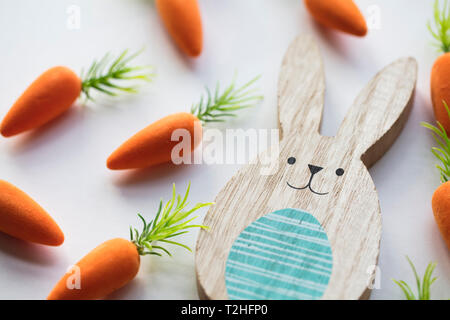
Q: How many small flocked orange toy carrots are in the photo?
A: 8